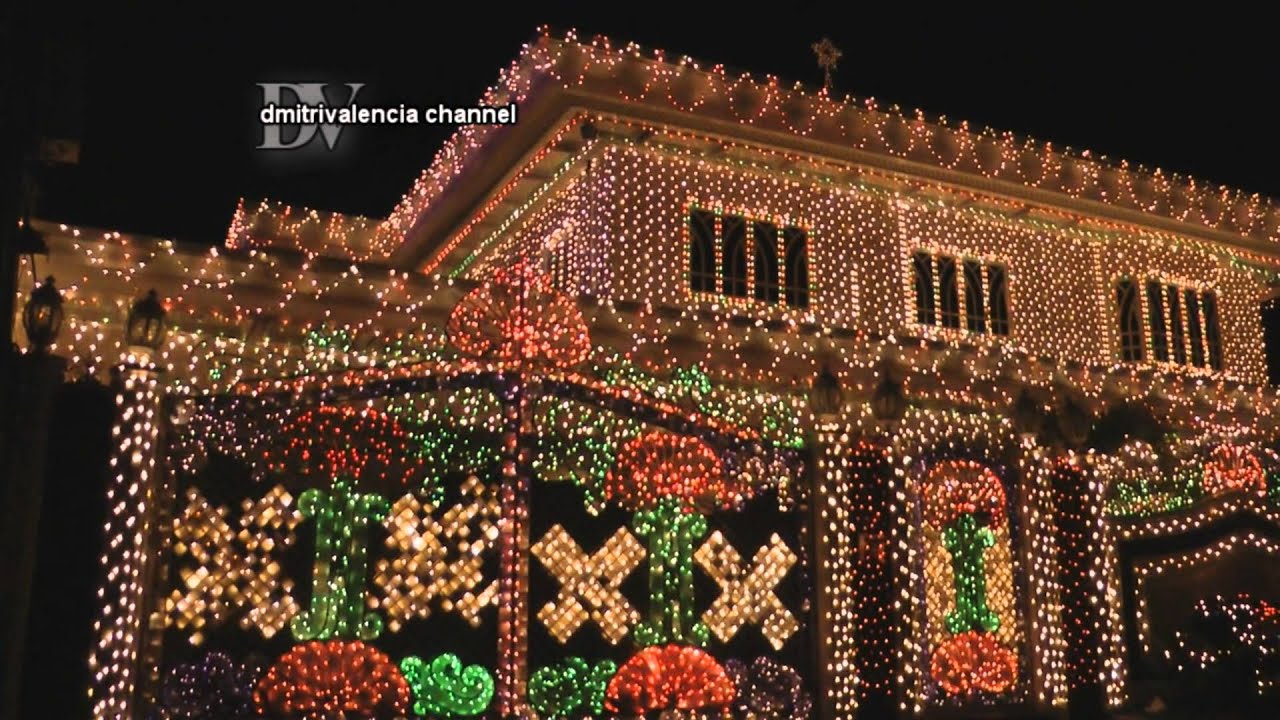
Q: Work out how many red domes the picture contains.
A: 8